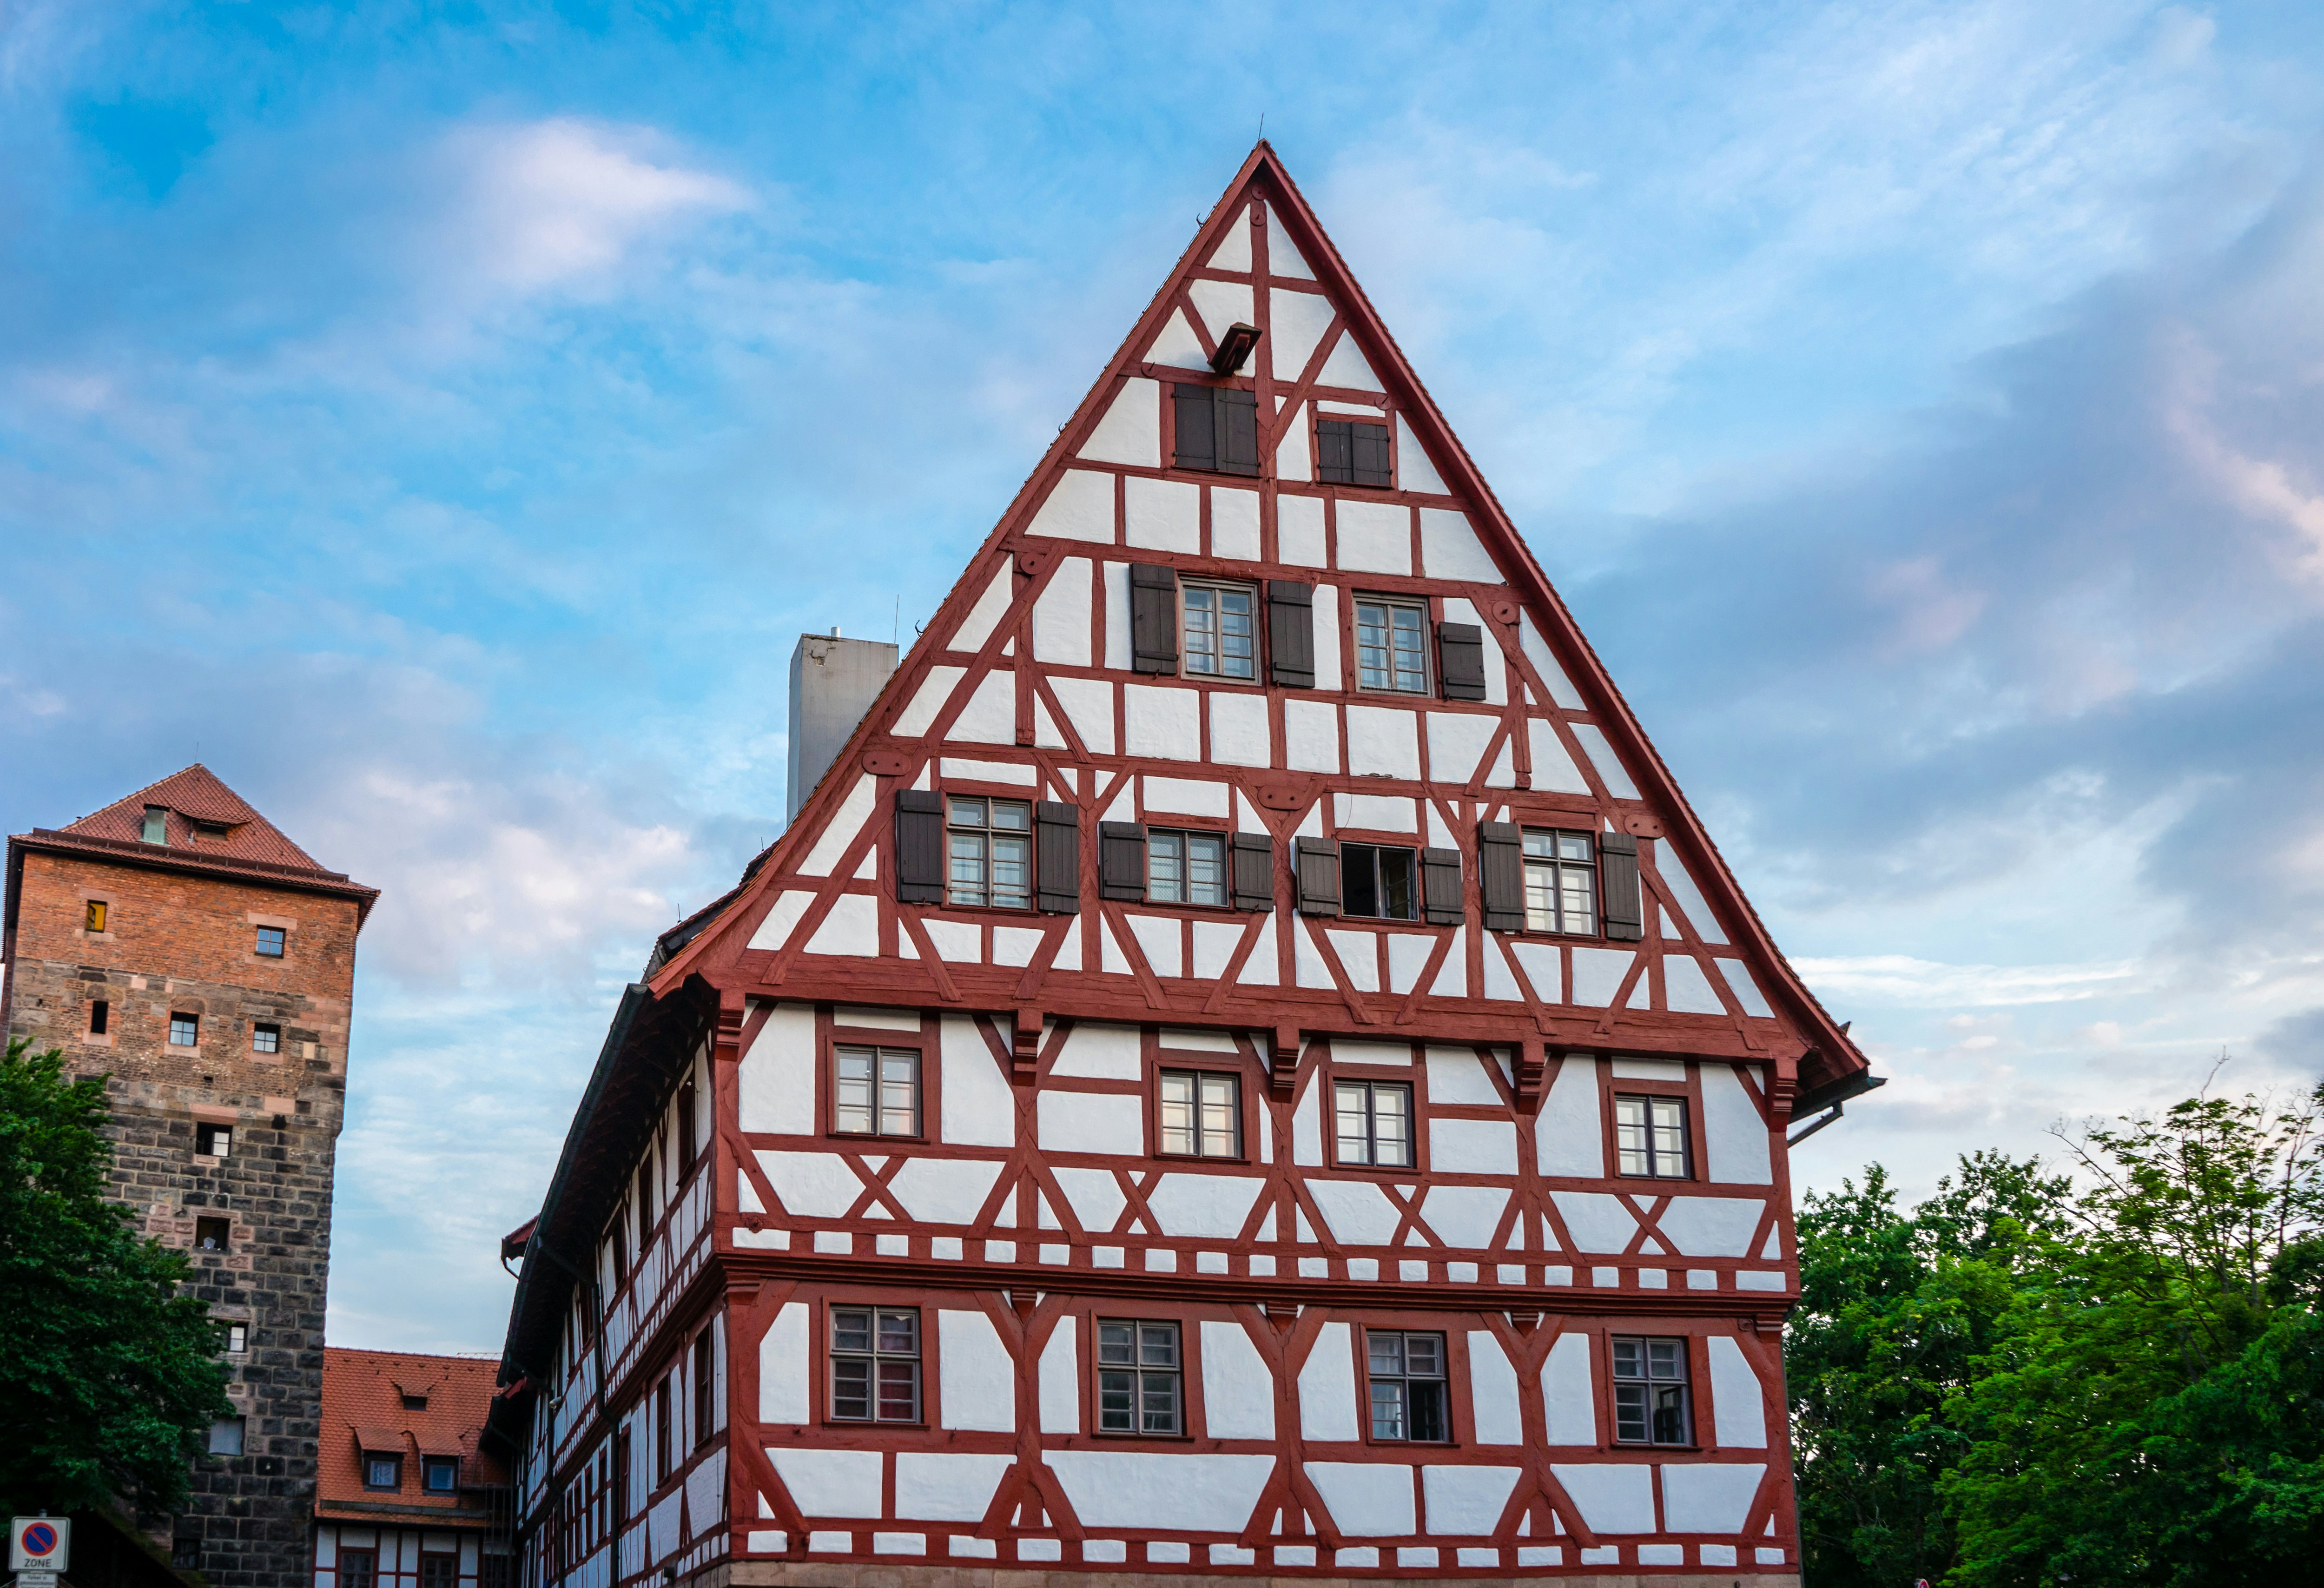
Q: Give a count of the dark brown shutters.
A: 15